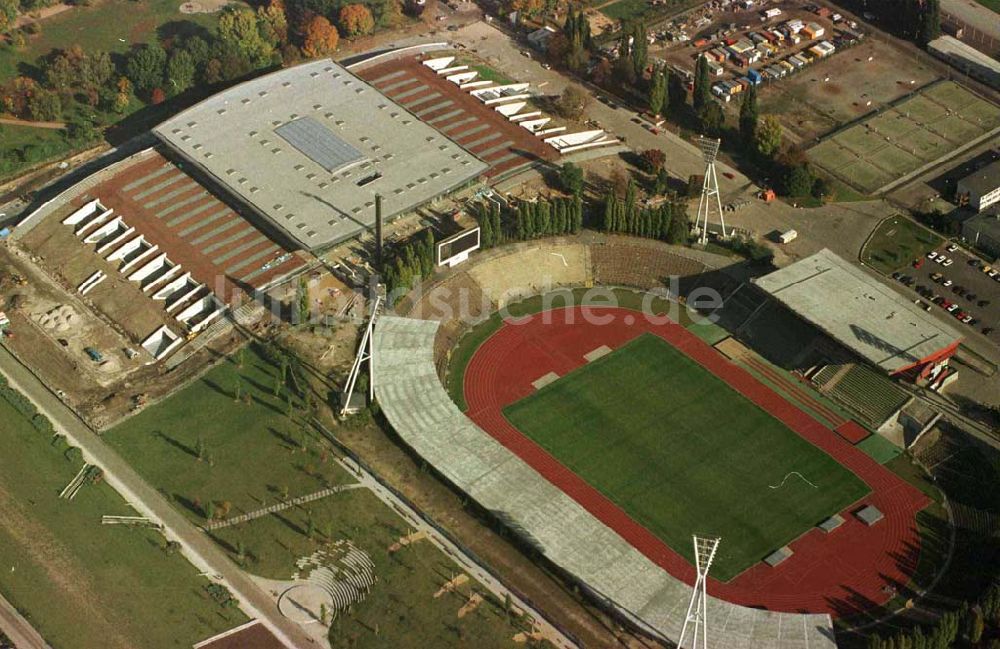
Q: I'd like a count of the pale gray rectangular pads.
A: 5